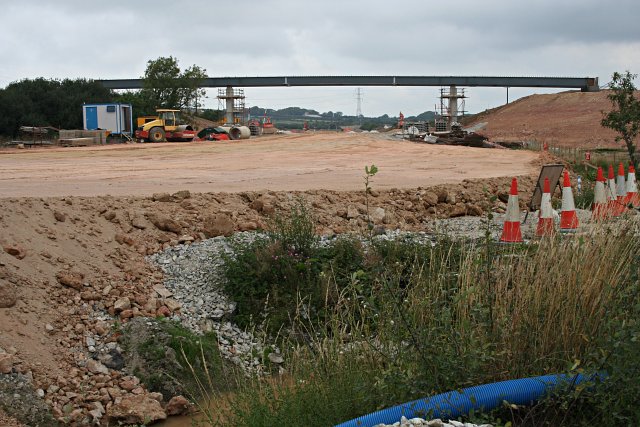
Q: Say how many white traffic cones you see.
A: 7